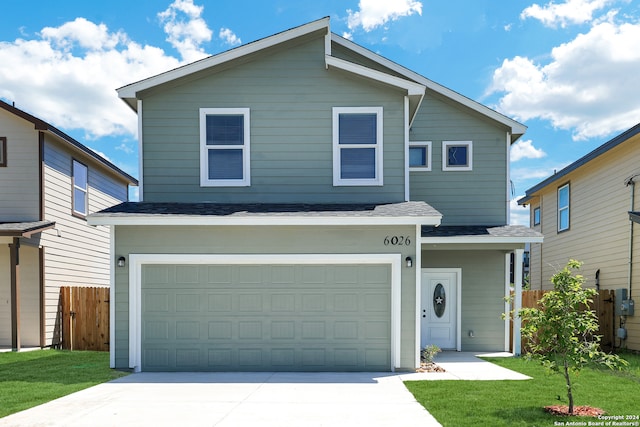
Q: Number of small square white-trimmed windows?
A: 2